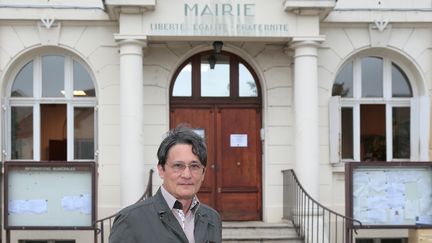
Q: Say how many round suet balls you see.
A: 0